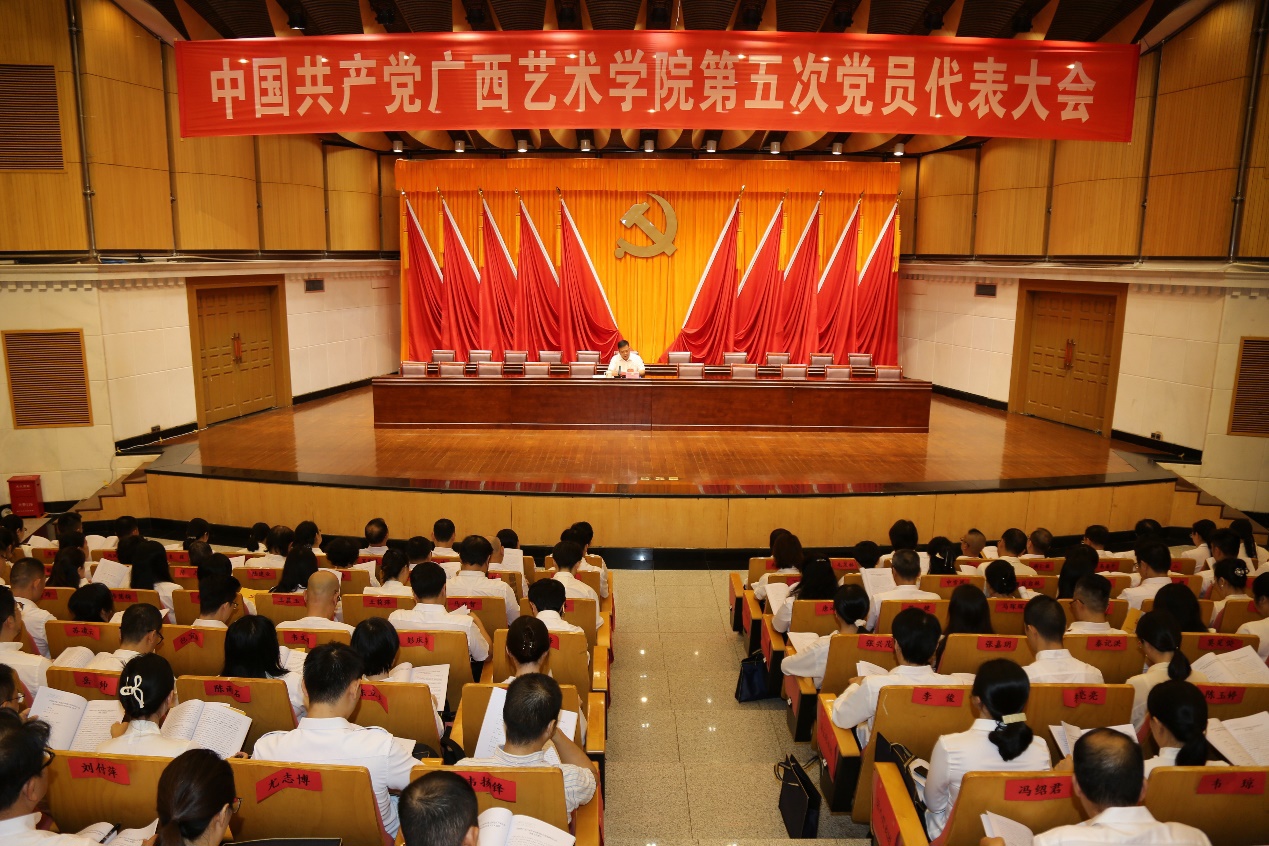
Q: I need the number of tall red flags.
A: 10